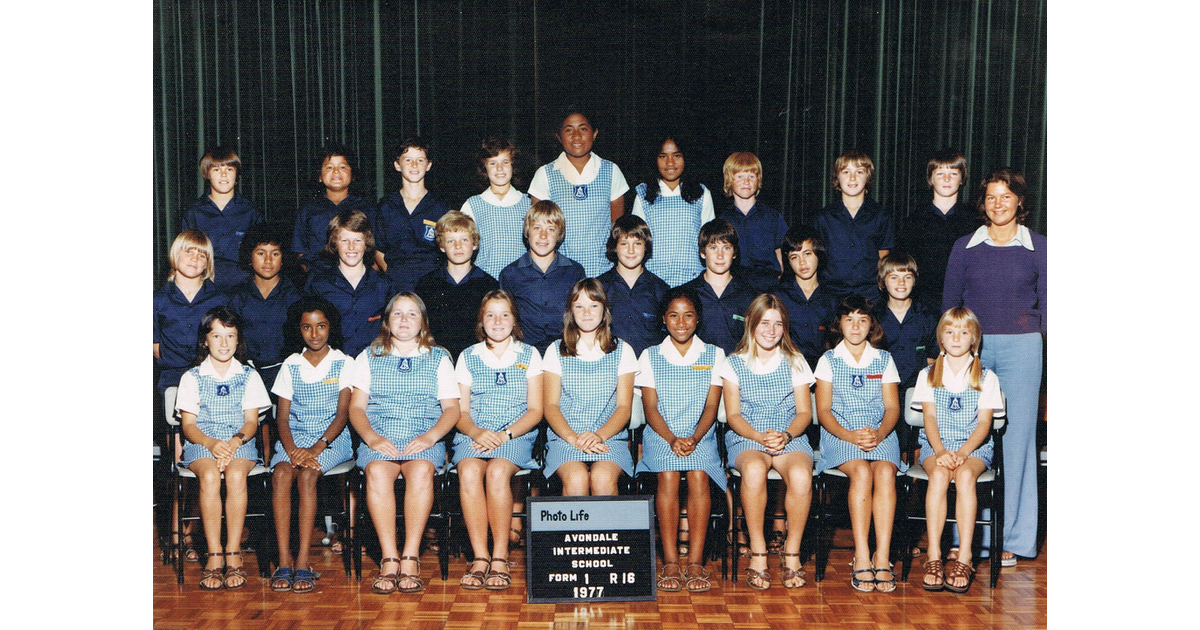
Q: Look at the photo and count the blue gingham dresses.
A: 12